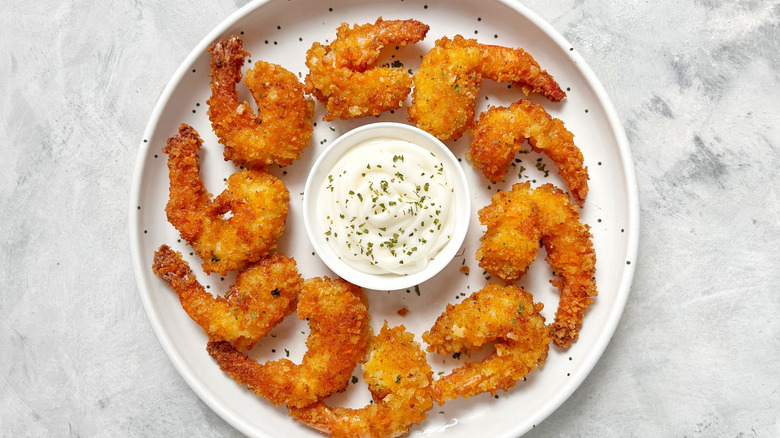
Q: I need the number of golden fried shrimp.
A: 10